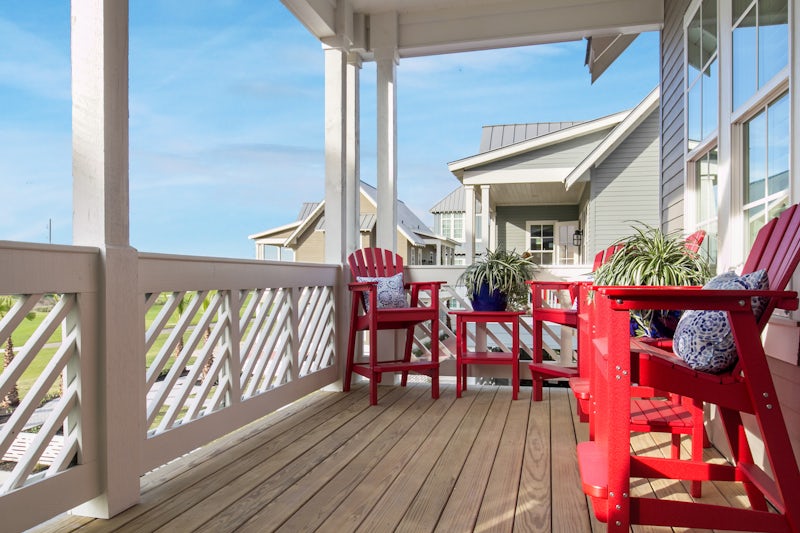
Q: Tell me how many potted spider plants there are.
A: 2